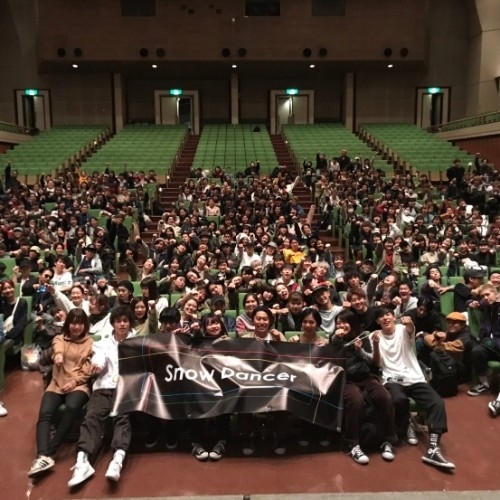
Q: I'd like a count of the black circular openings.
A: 10